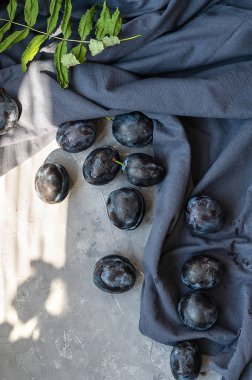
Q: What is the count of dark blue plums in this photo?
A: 12